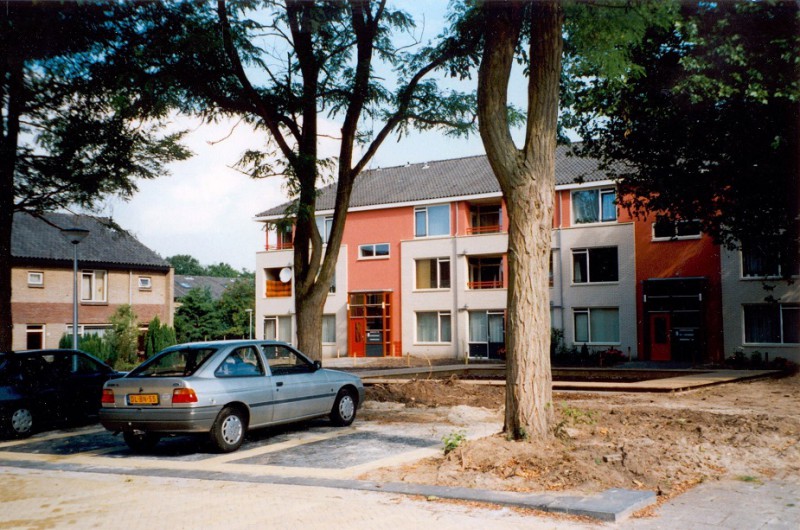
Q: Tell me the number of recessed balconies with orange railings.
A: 4